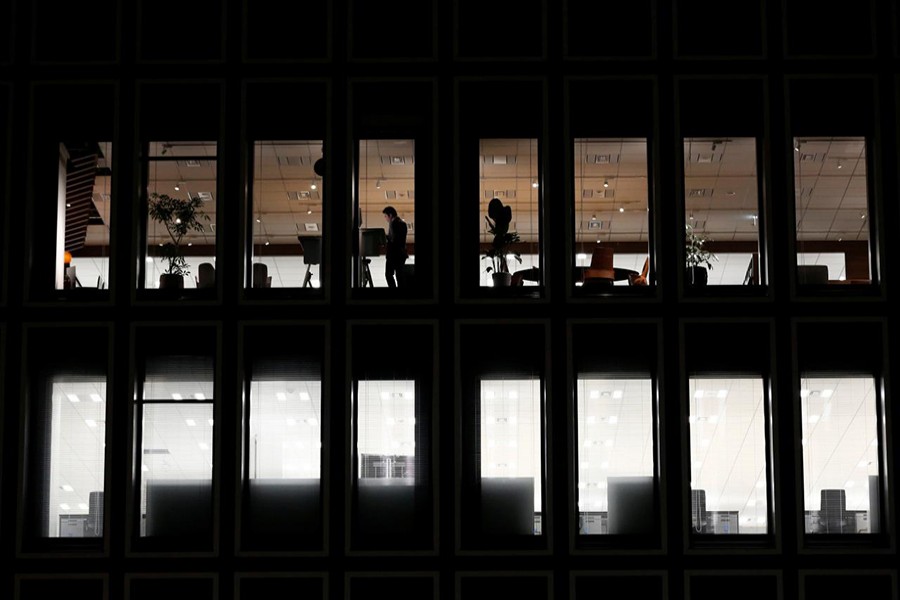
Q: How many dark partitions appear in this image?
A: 5